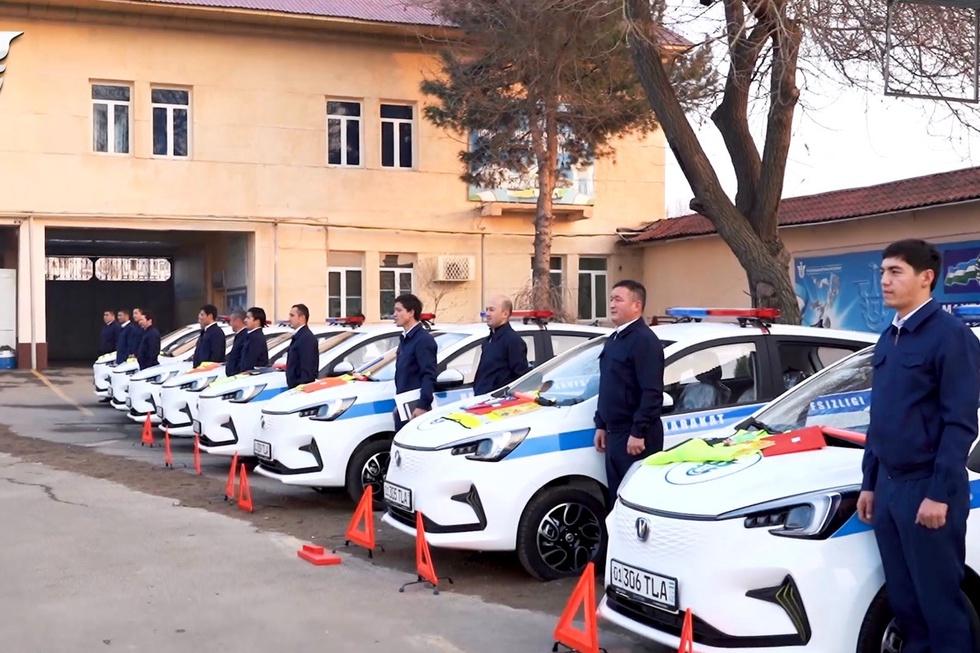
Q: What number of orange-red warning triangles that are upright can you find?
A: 9